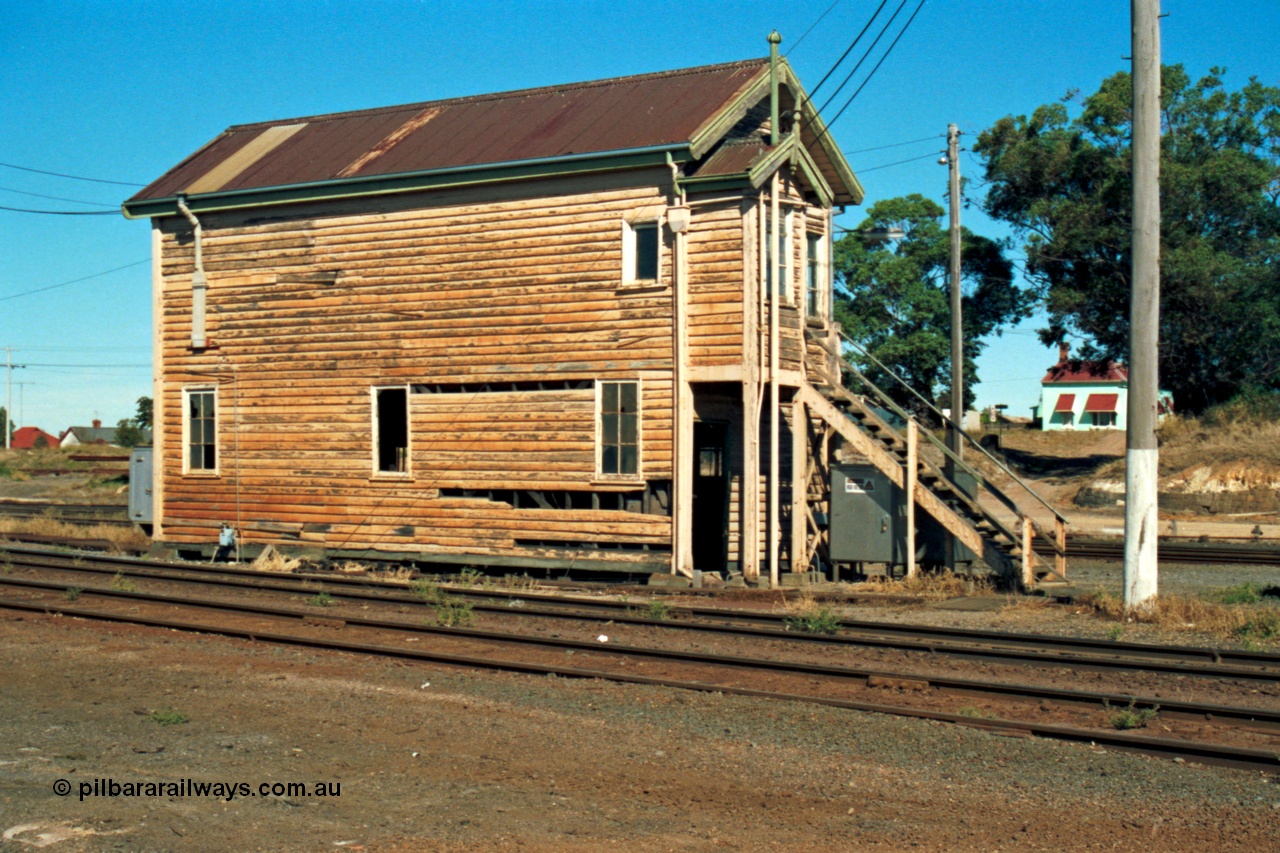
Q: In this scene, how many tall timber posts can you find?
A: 2